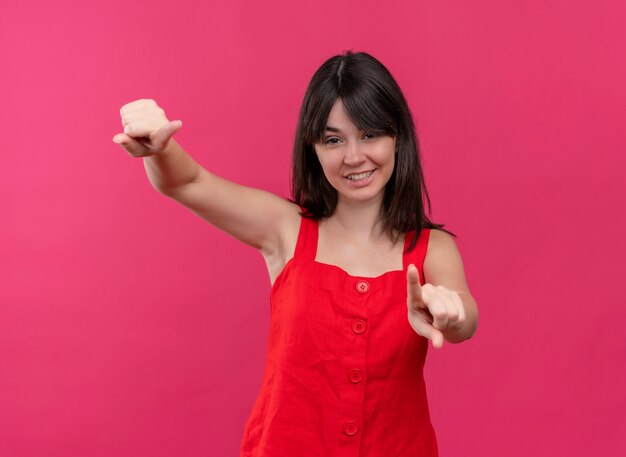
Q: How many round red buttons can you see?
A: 4